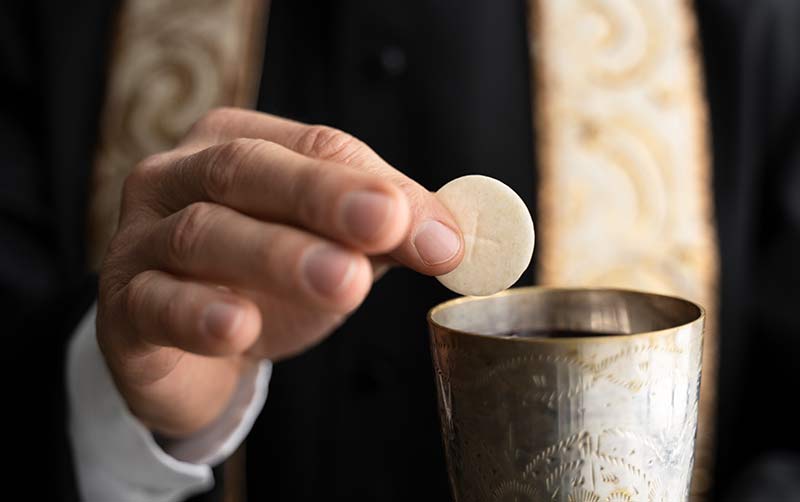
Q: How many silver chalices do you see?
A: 1